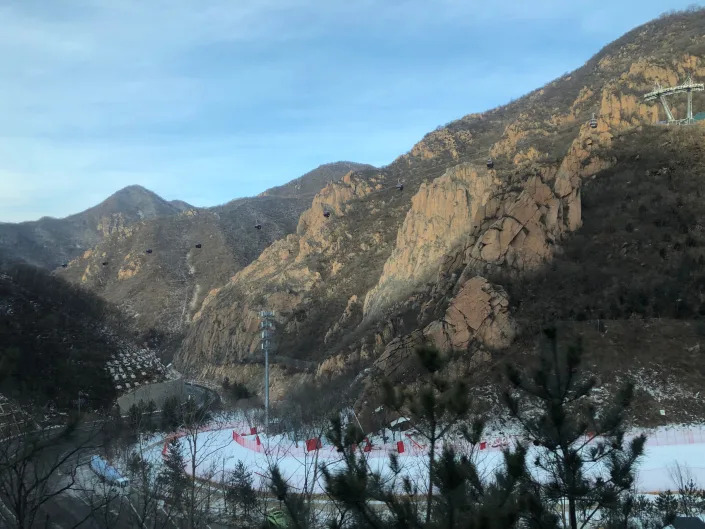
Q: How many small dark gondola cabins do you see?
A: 9